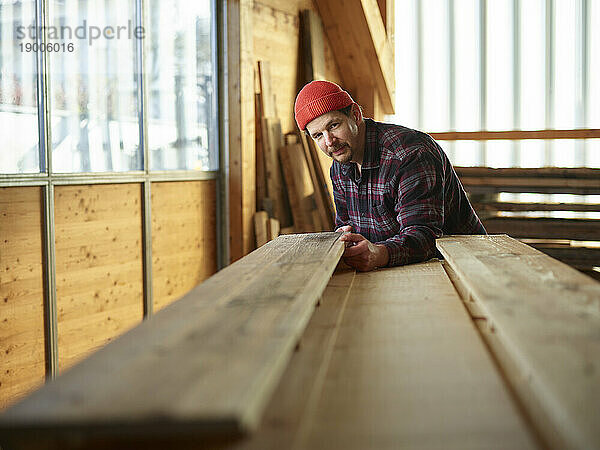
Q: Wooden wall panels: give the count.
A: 3